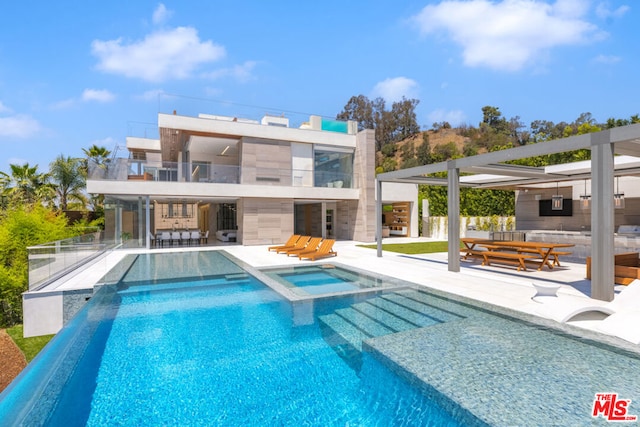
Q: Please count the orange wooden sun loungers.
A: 4